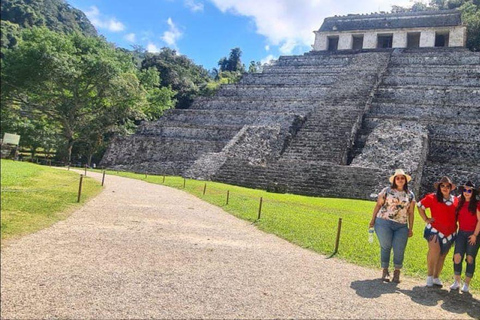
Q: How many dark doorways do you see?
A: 5